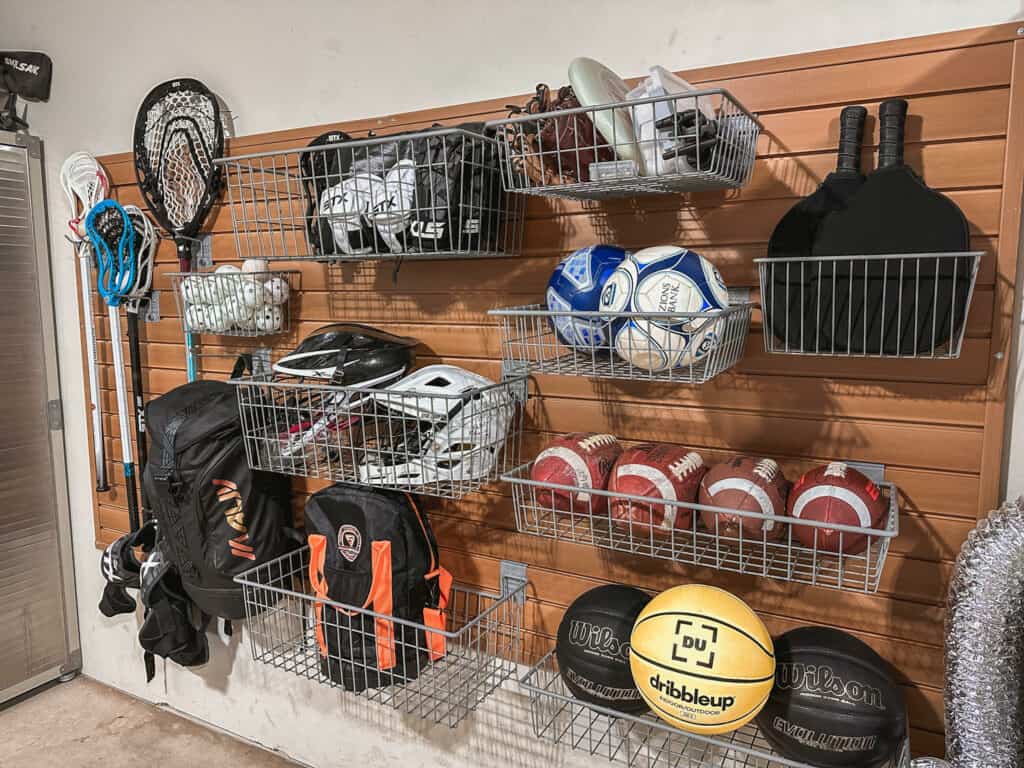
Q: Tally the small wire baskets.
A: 1